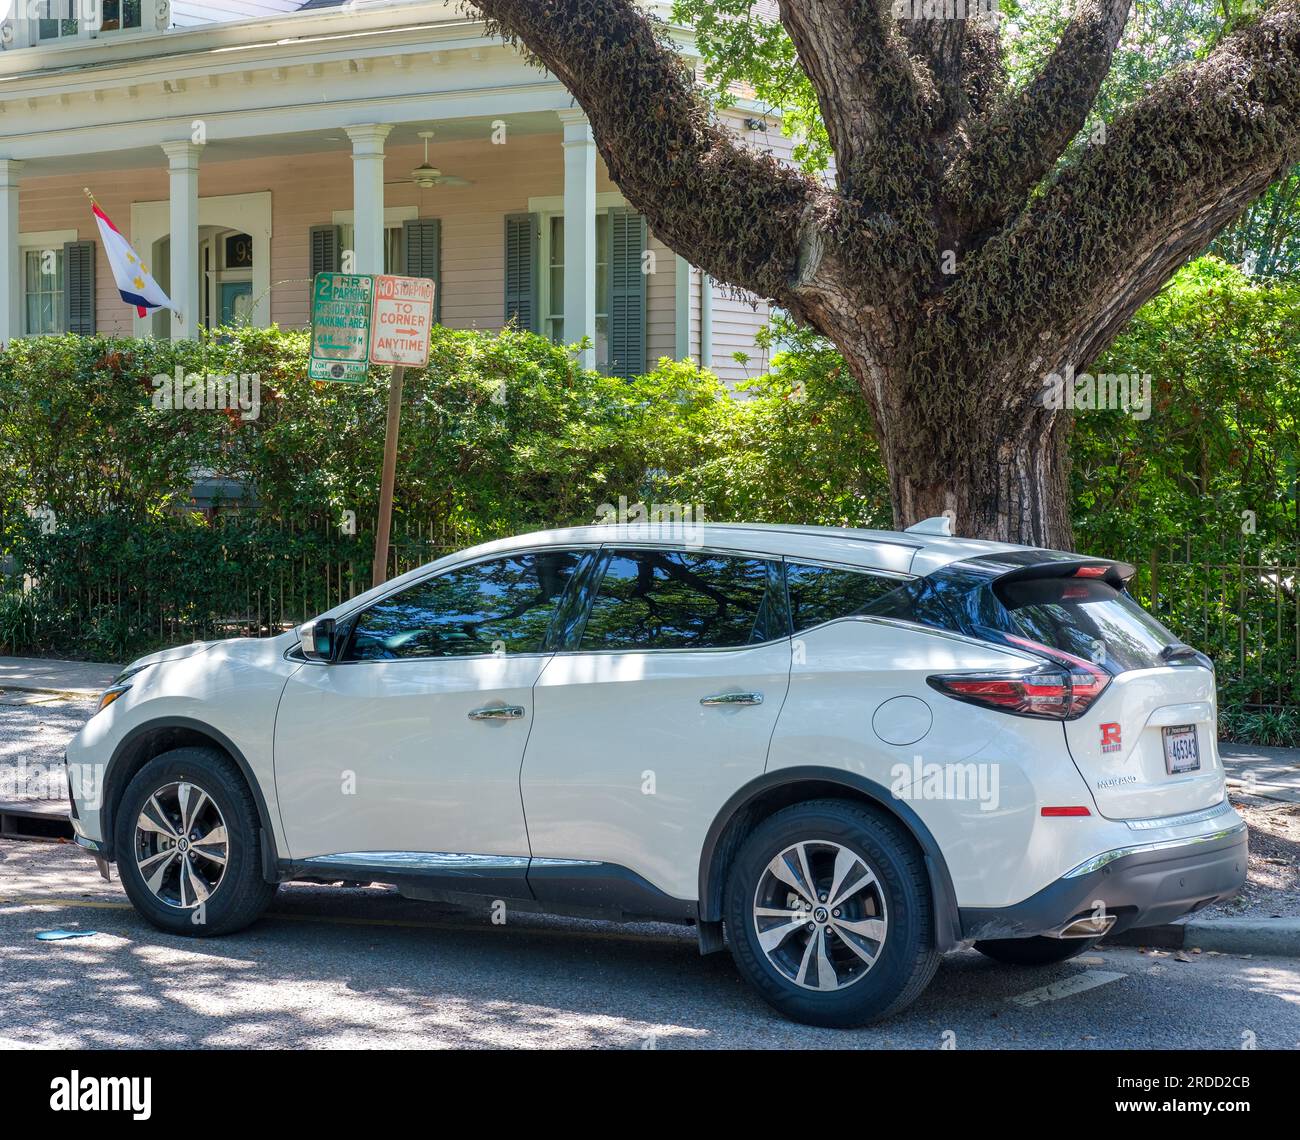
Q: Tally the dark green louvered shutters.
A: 5